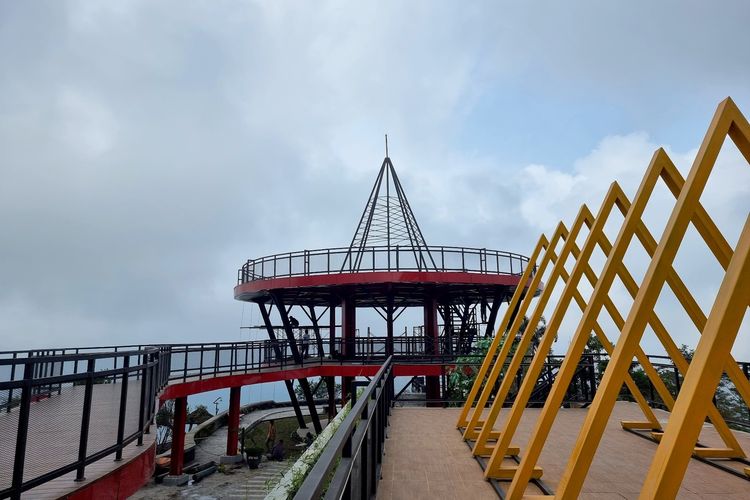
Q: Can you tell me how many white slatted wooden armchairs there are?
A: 0